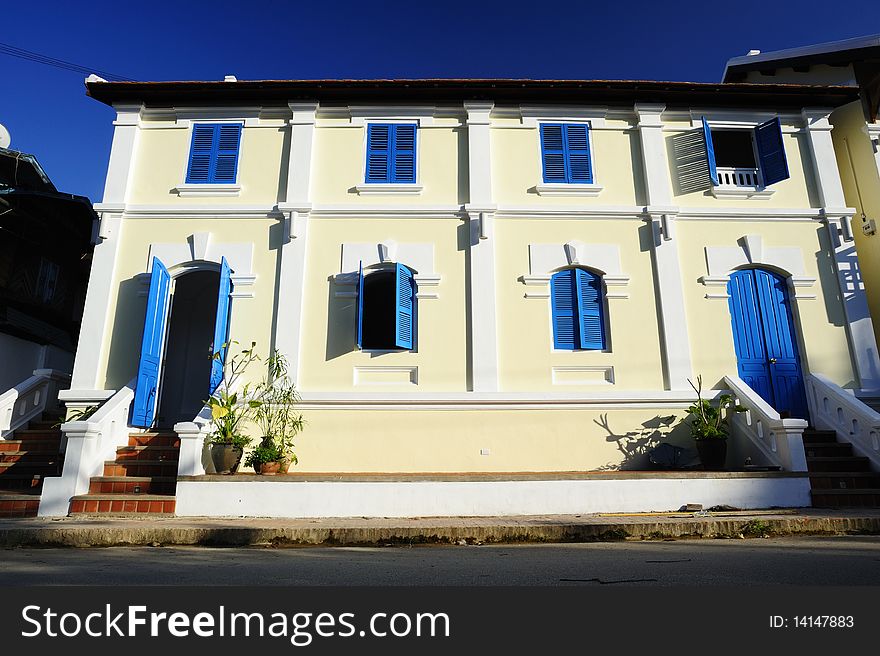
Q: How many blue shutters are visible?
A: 12